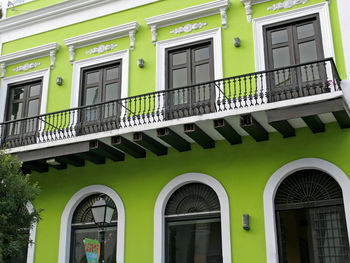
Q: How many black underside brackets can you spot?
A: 15